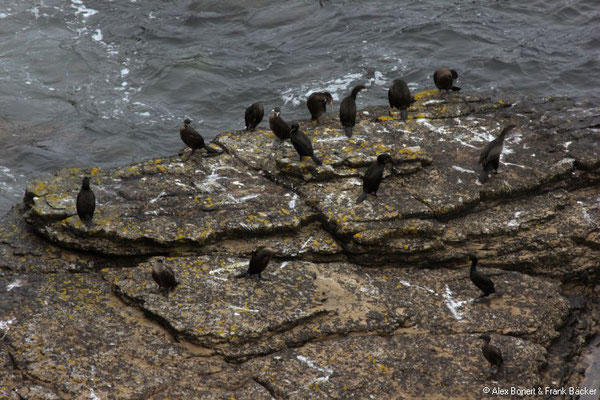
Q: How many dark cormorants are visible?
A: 15